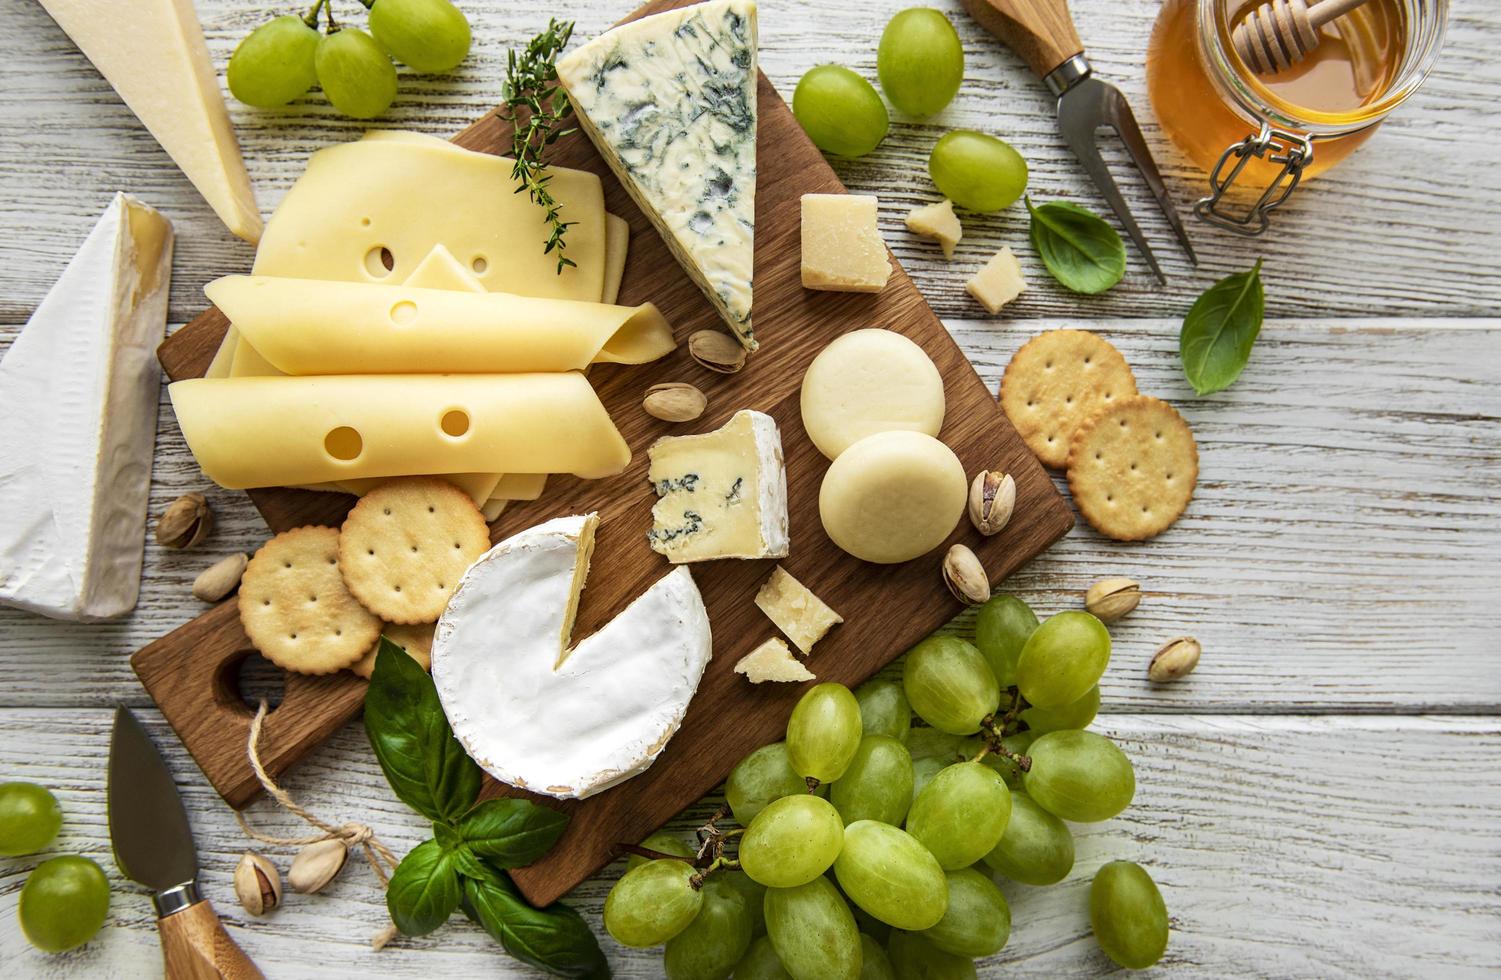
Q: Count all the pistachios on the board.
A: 4